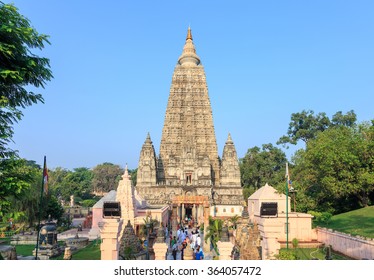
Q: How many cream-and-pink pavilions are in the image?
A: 2